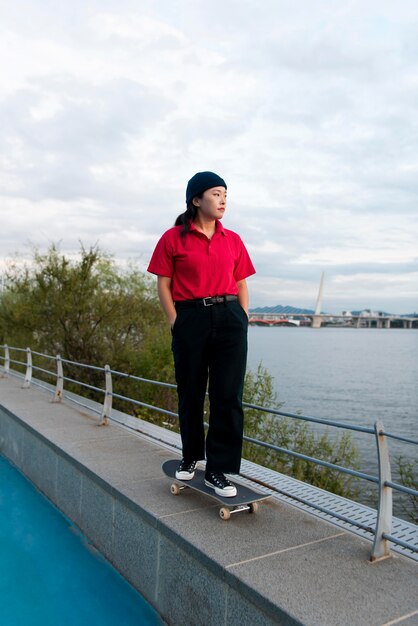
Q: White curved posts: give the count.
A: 5